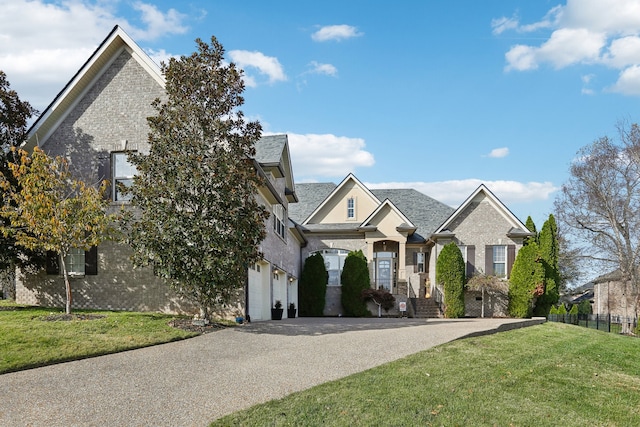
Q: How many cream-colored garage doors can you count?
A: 3